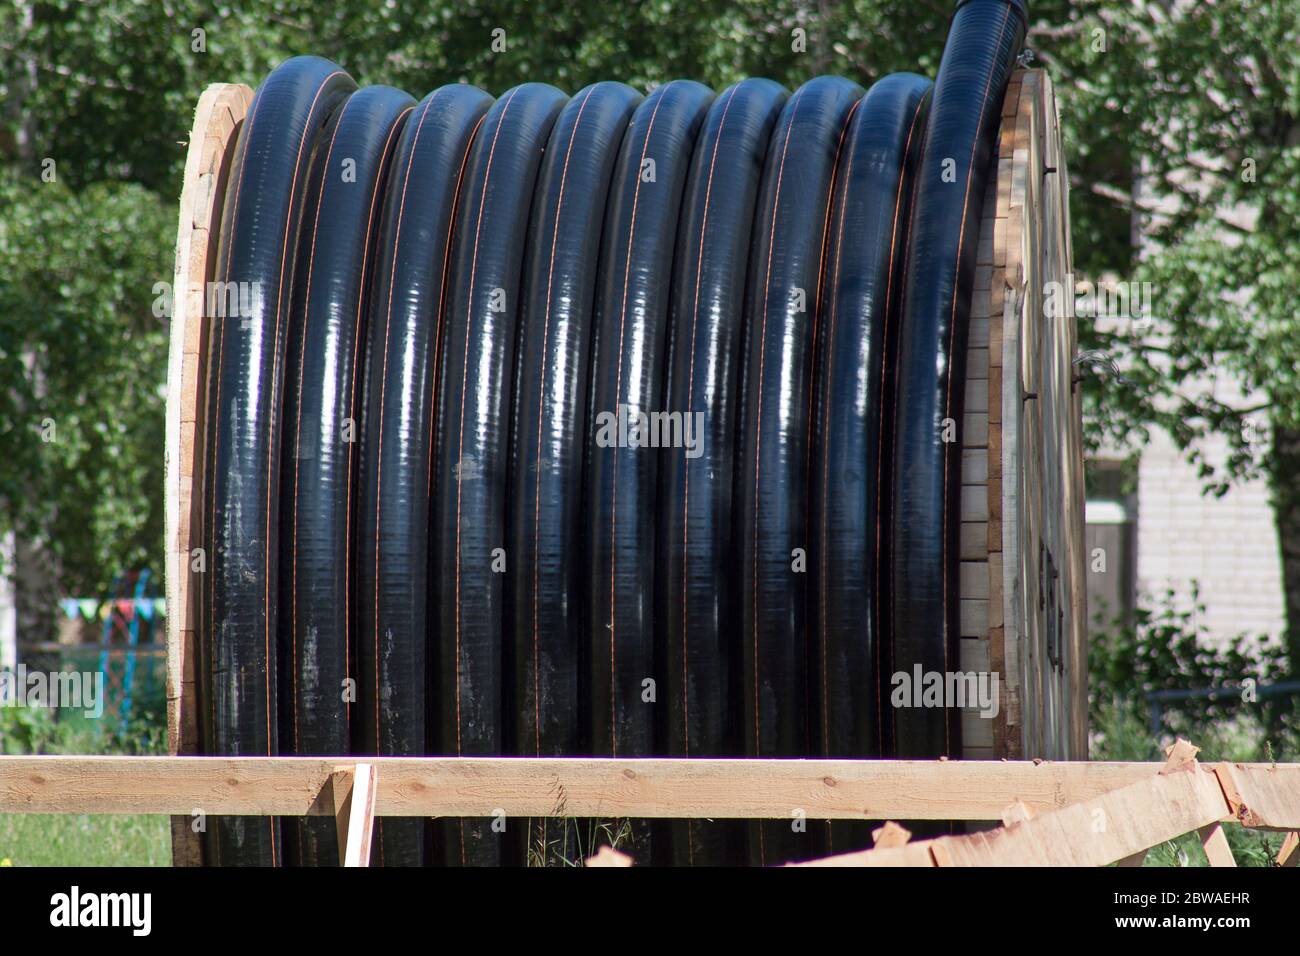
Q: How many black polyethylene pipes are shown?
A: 10